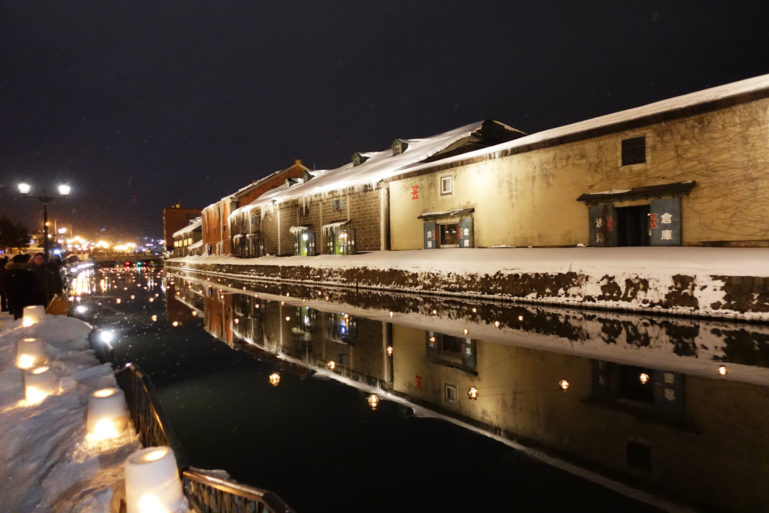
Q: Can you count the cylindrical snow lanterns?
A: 5